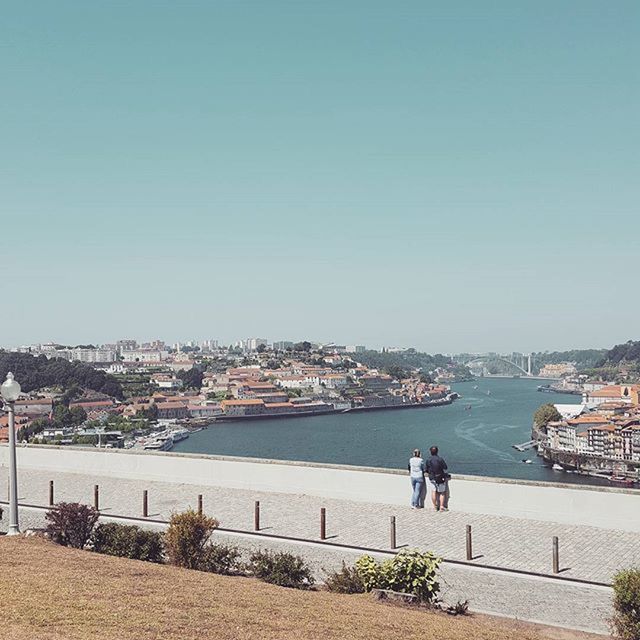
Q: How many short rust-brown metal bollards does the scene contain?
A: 9